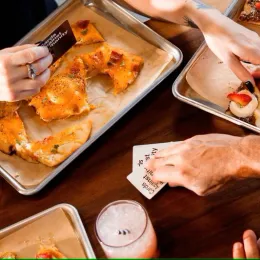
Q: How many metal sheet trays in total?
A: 3